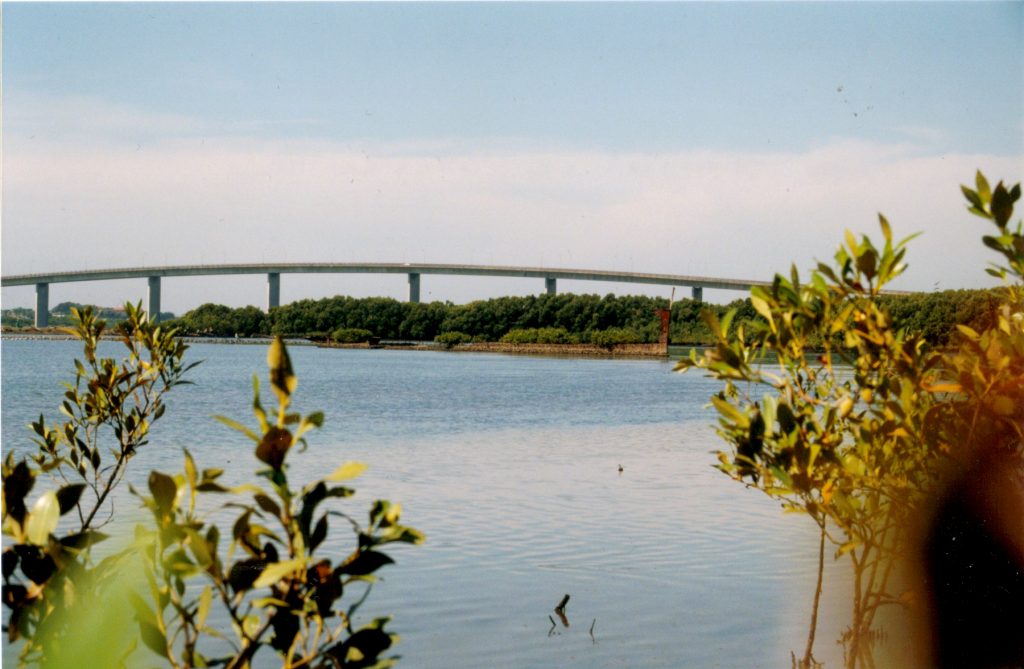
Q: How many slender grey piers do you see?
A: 6